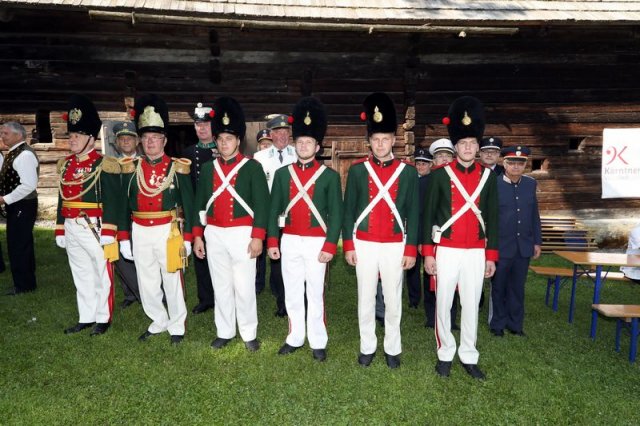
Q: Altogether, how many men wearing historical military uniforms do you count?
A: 6